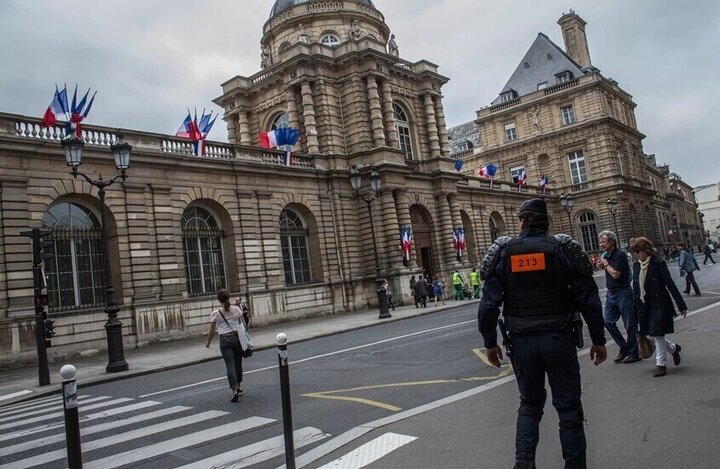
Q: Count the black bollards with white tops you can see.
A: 2